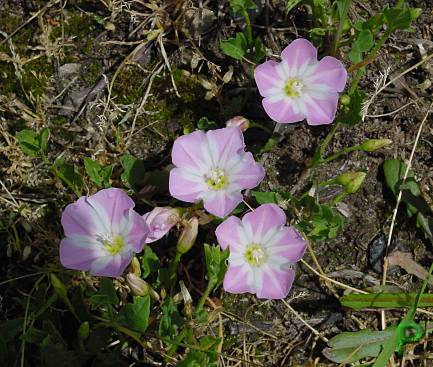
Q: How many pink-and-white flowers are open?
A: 4